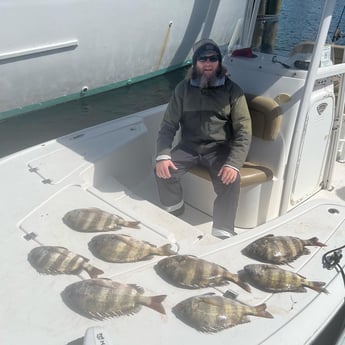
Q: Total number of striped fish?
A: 8